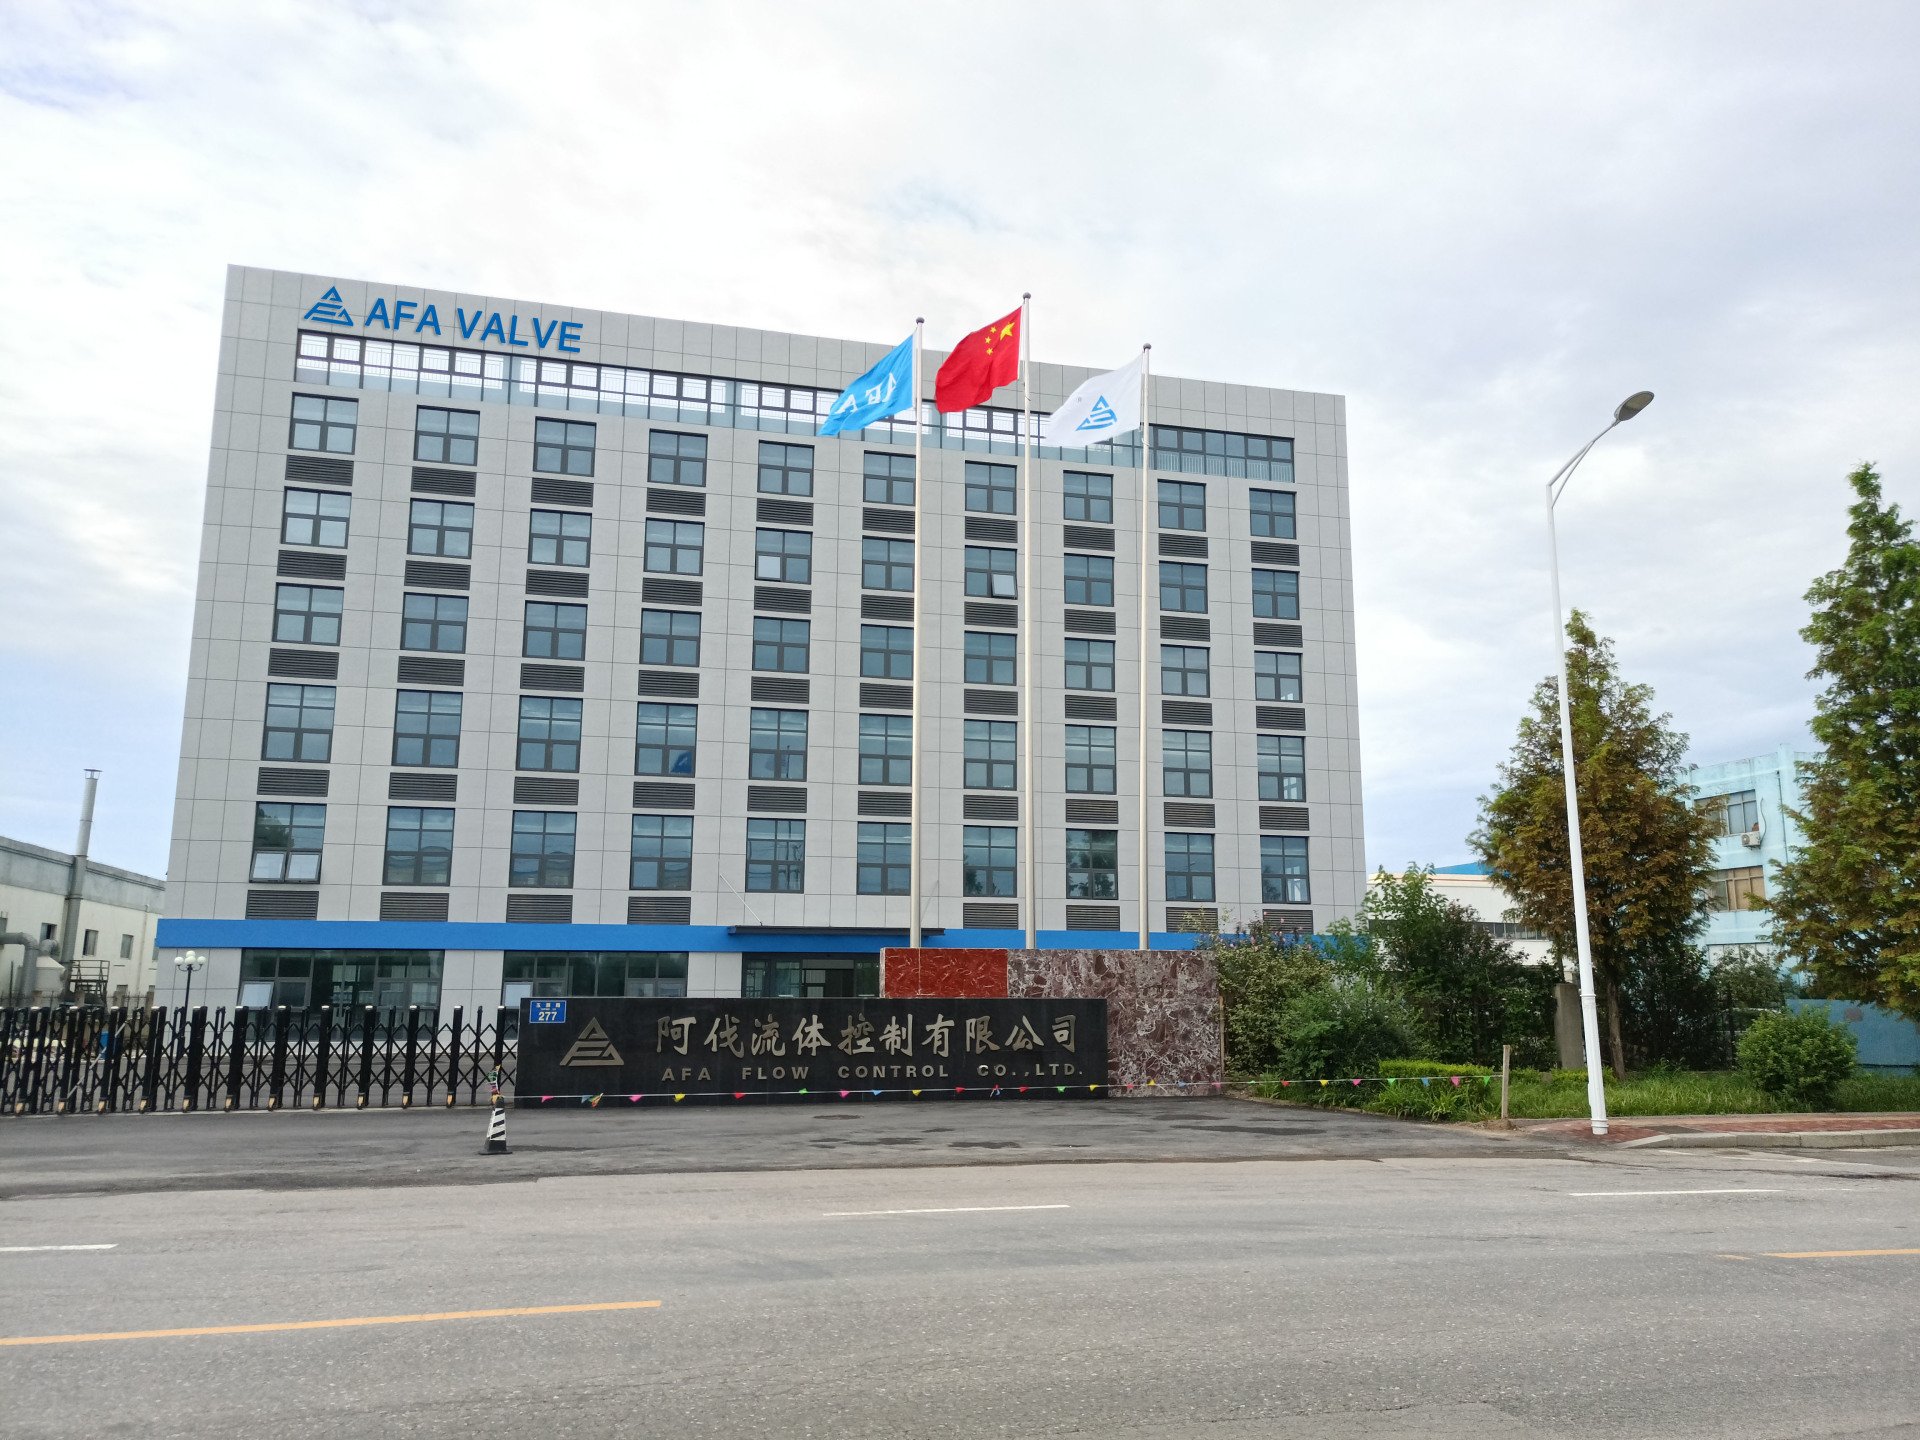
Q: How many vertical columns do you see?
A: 10